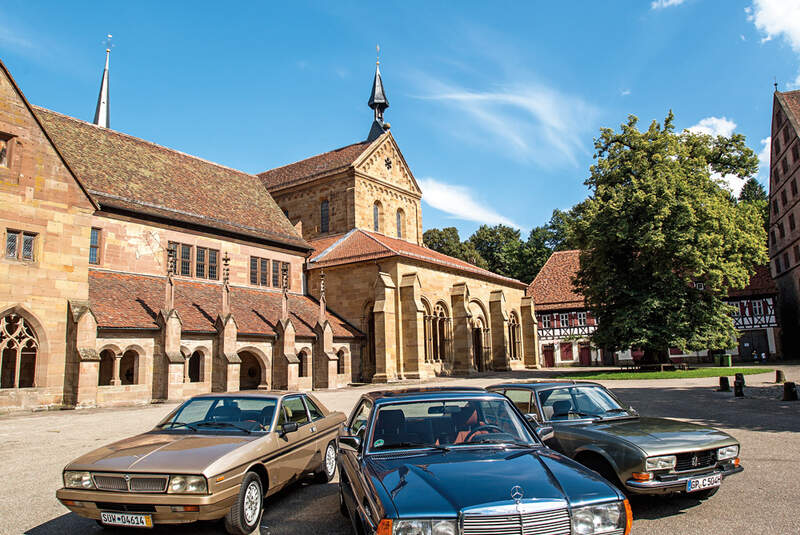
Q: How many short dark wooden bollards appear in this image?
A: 5